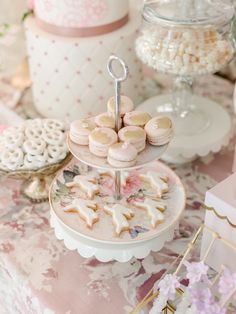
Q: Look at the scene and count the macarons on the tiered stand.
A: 8